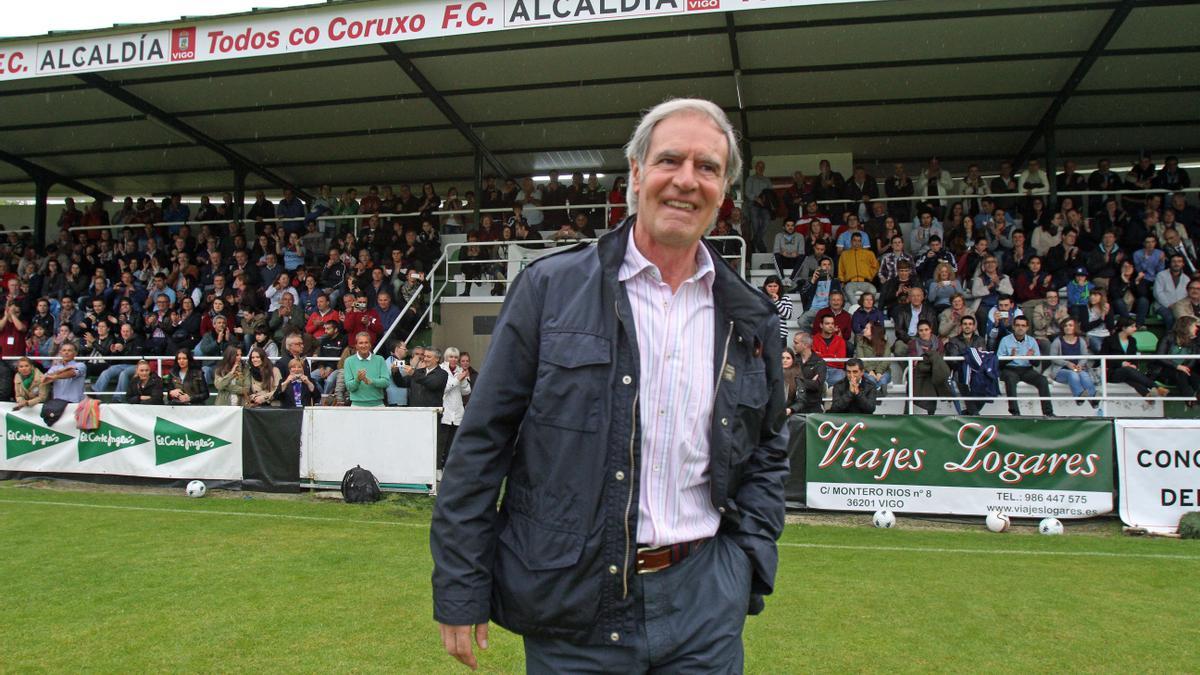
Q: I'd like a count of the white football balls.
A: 4